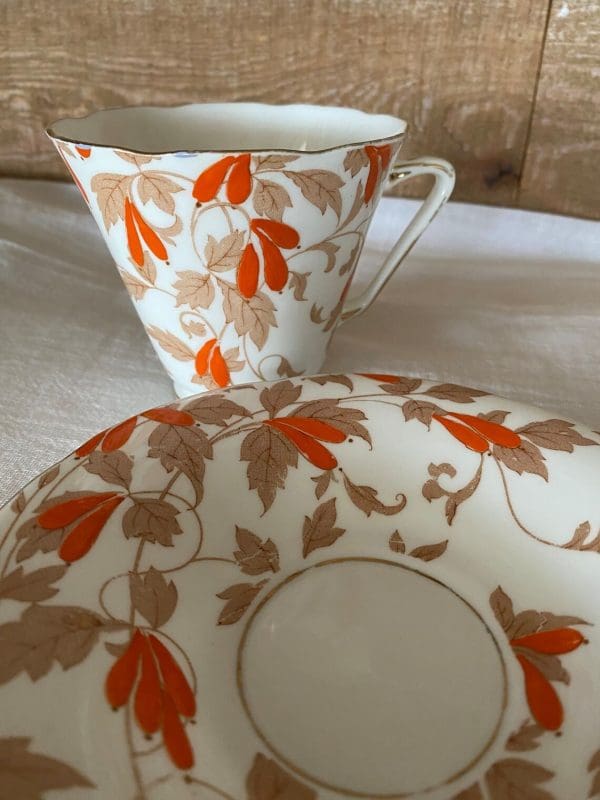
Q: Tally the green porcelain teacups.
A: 0